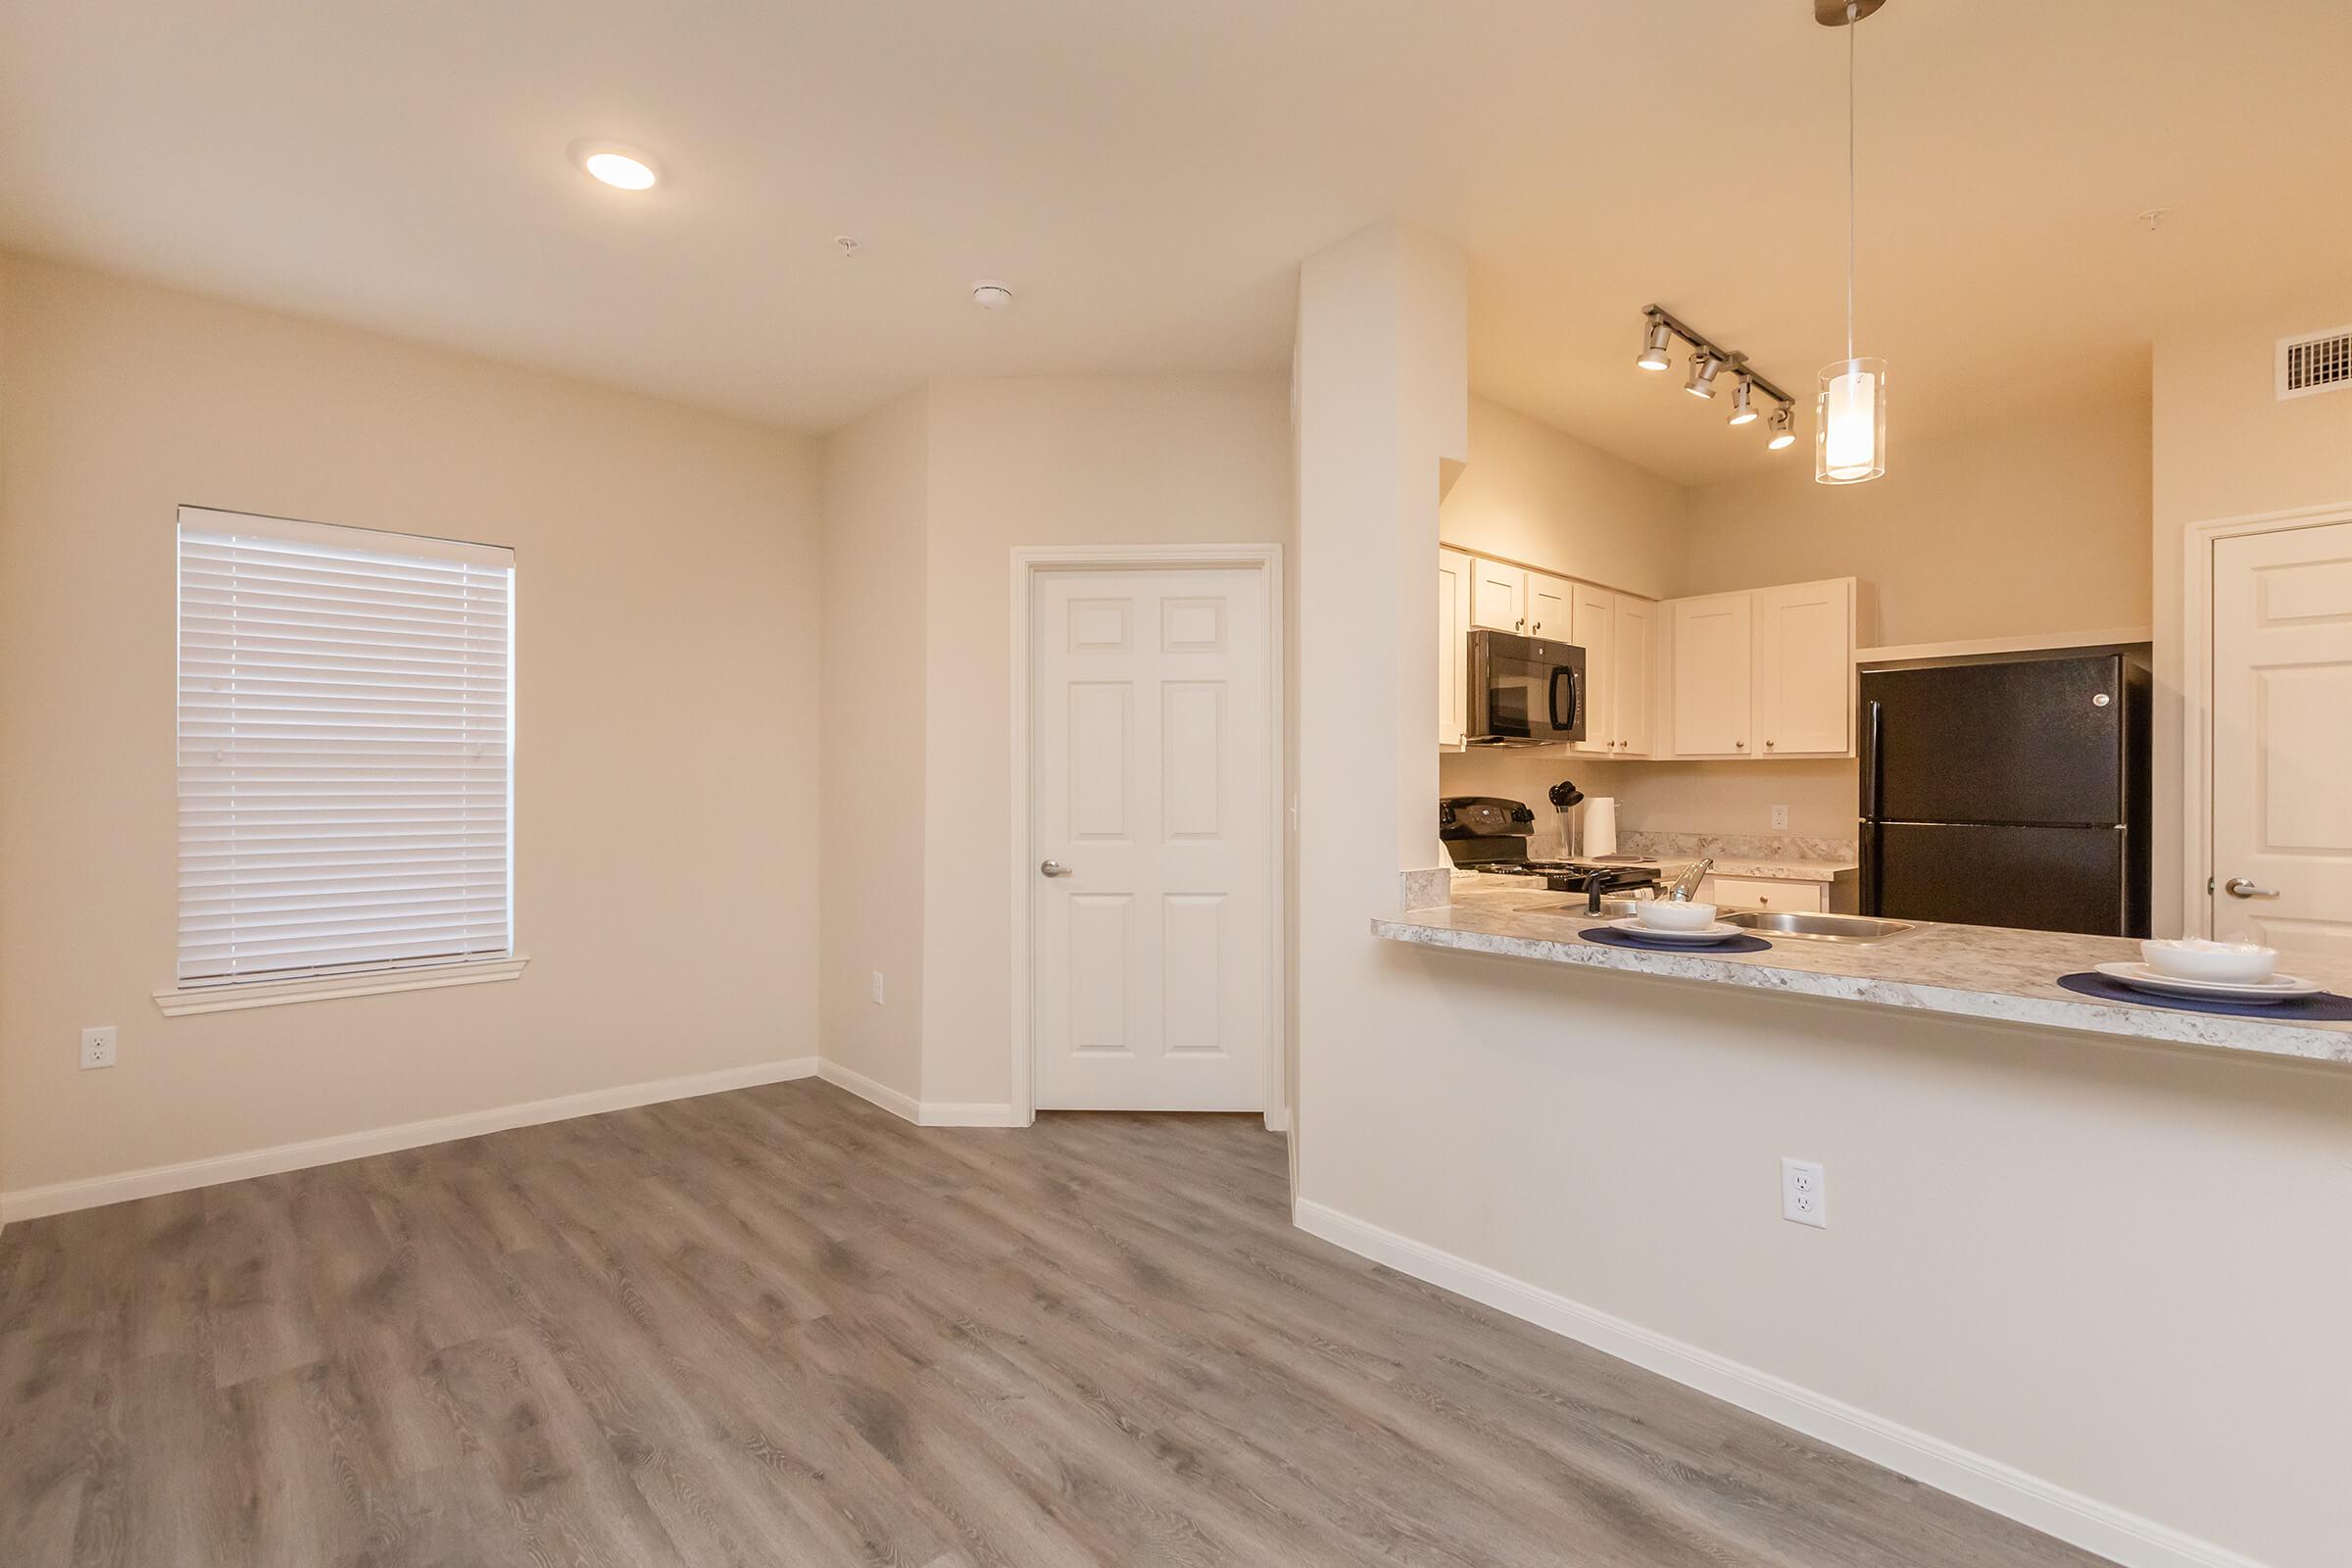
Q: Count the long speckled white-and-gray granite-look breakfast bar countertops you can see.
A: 1